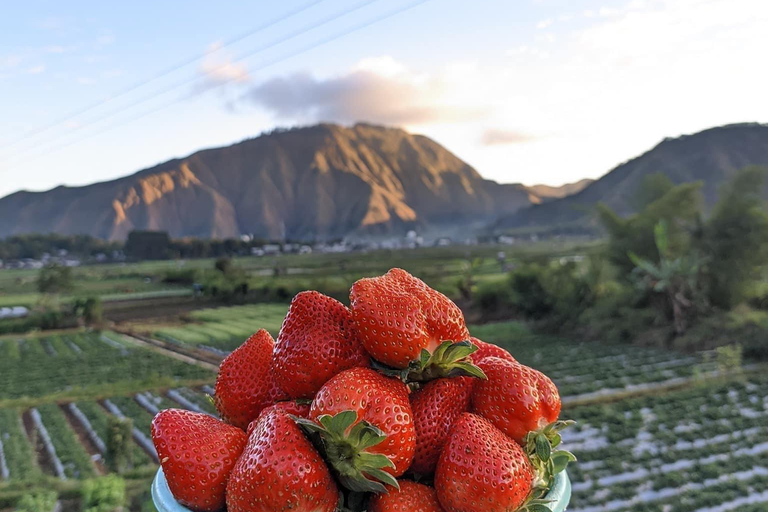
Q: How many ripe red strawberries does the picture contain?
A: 12